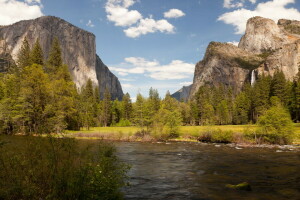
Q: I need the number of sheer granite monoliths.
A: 2